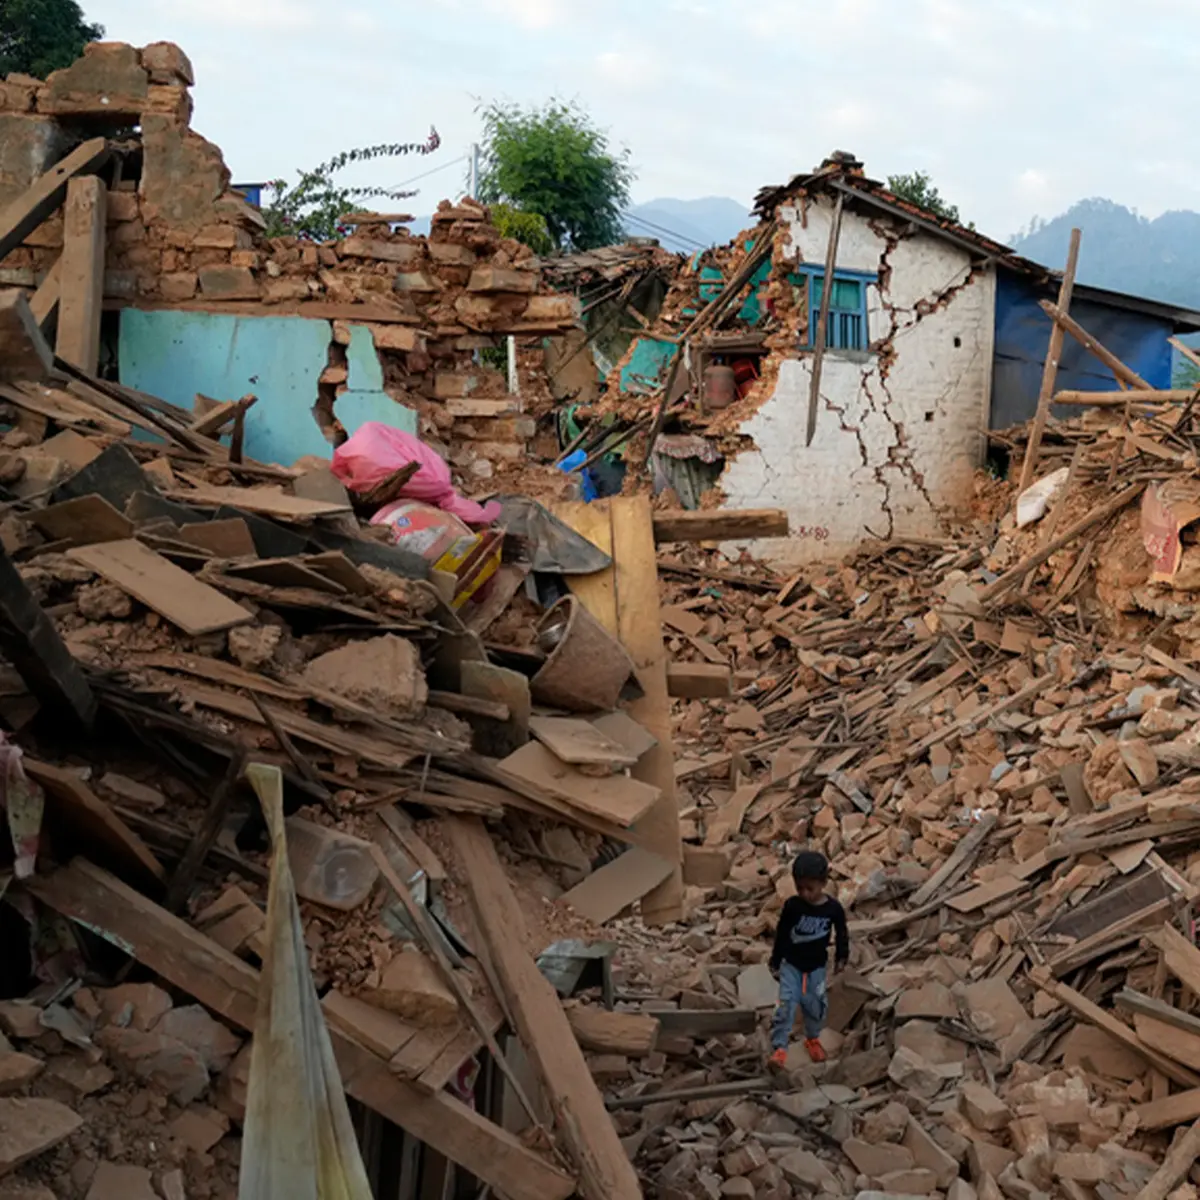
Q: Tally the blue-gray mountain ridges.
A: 2